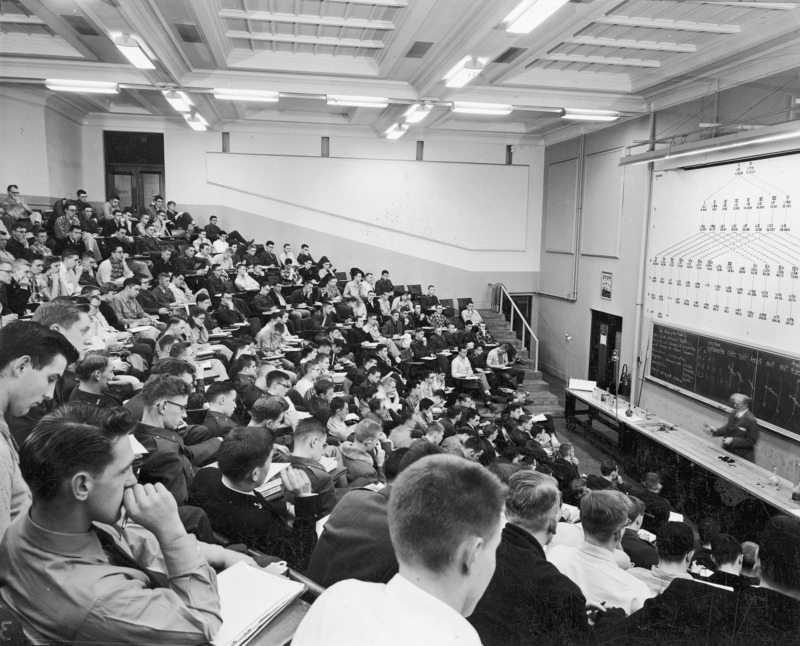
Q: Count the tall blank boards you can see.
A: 2